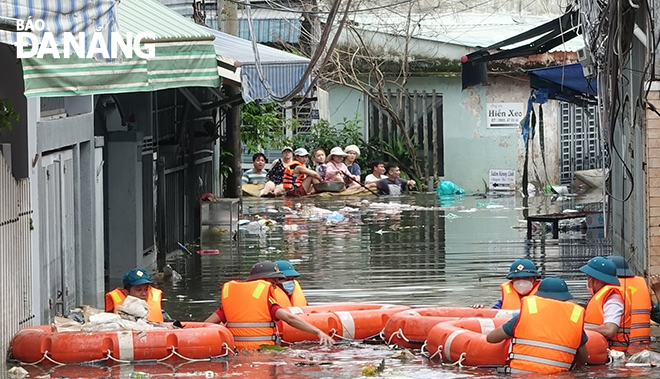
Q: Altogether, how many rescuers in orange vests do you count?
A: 7